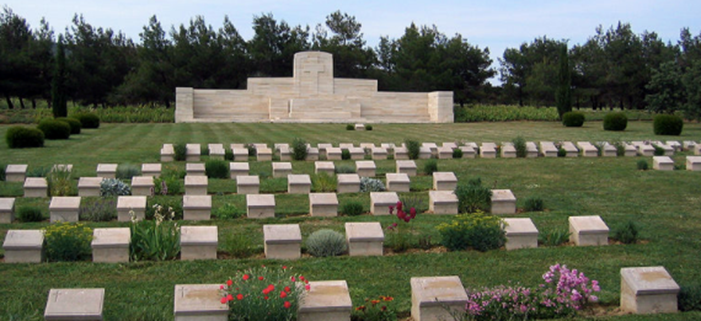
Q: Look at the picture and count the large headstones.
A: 1